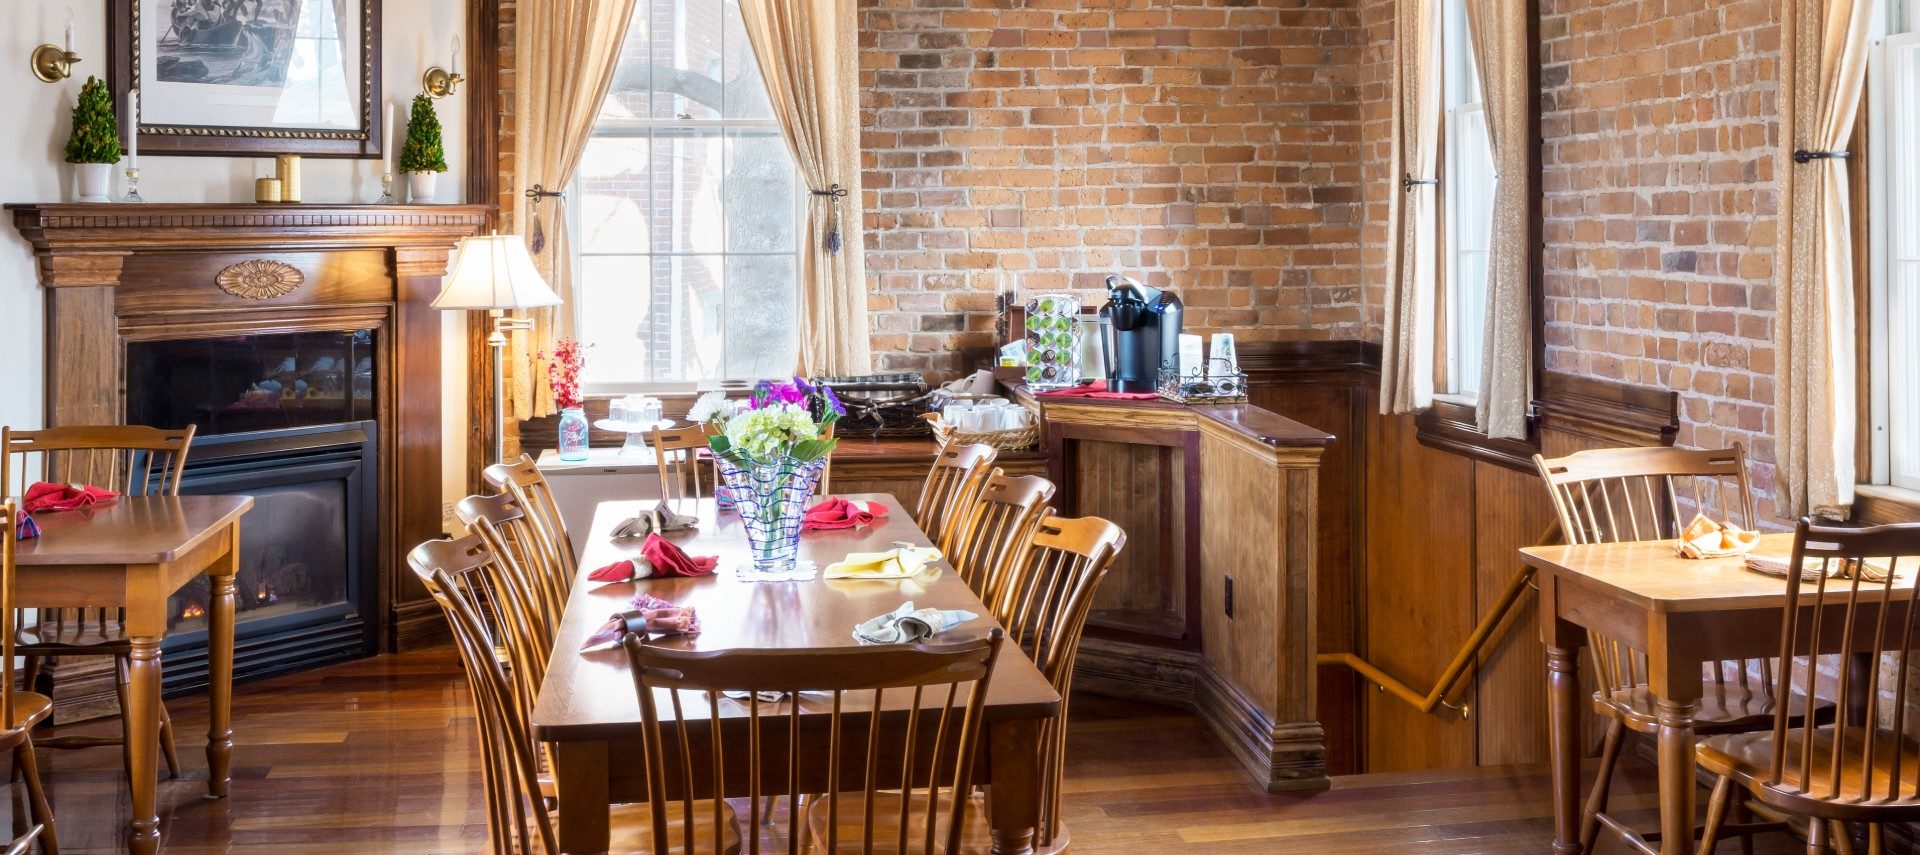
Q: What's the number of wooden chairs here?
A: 12